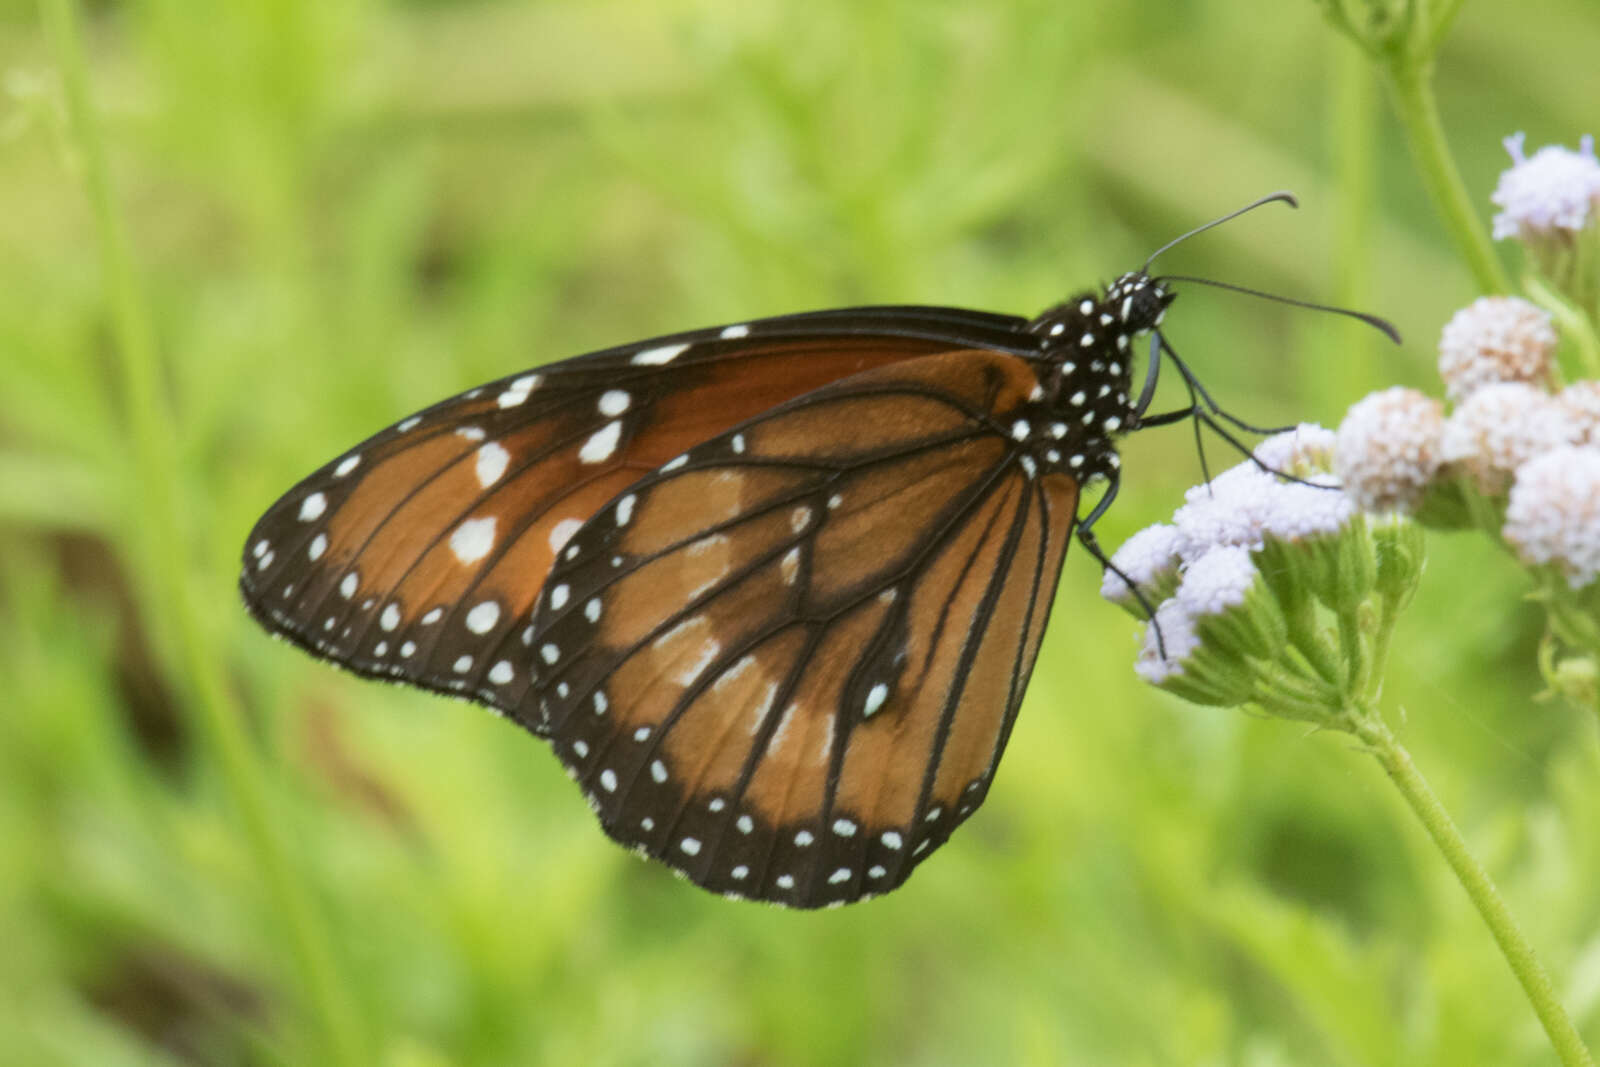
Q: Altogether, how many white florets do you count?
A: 12